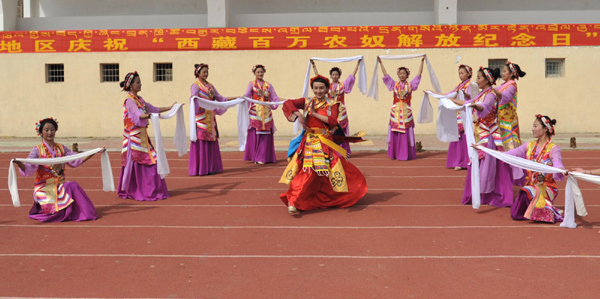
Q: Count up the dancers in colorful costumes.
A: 11